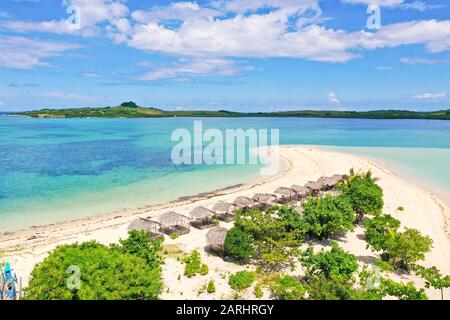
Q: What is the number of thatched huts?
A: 12